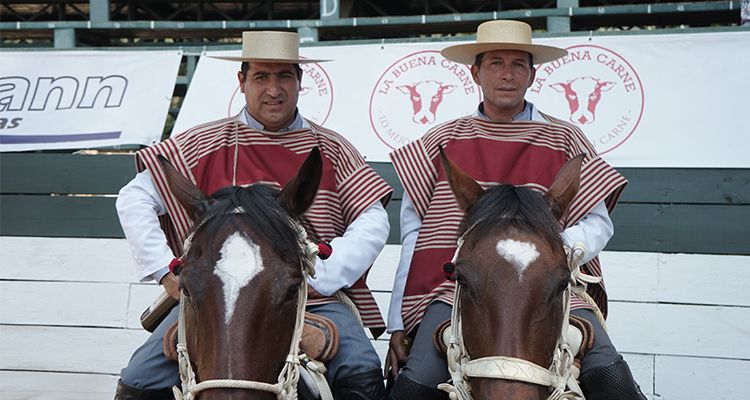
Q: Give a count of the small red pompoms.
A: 3